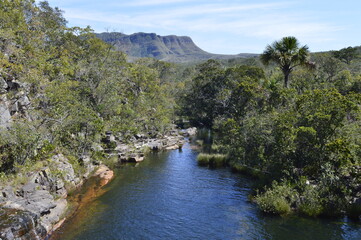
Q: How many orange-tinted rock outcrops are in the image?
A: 1